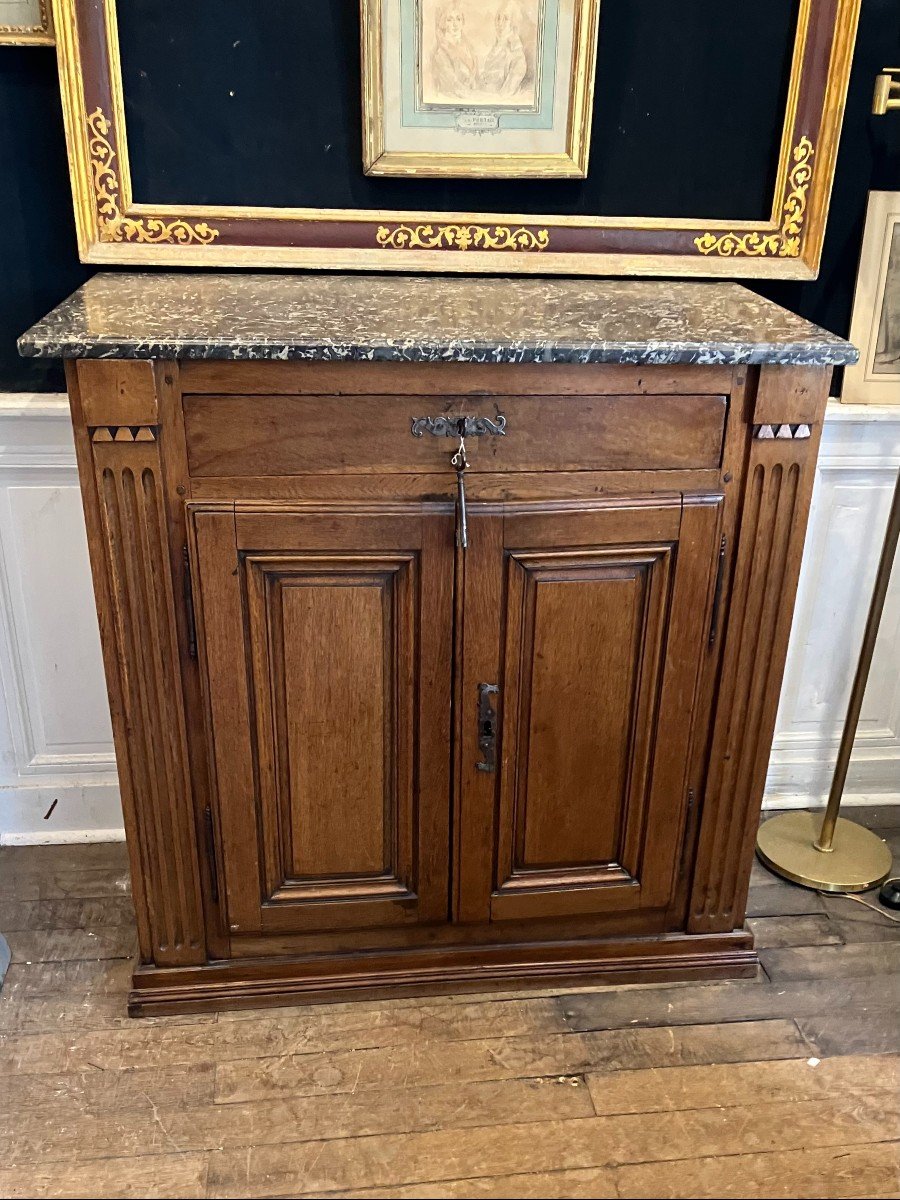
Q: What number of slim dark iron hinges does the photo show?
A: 4